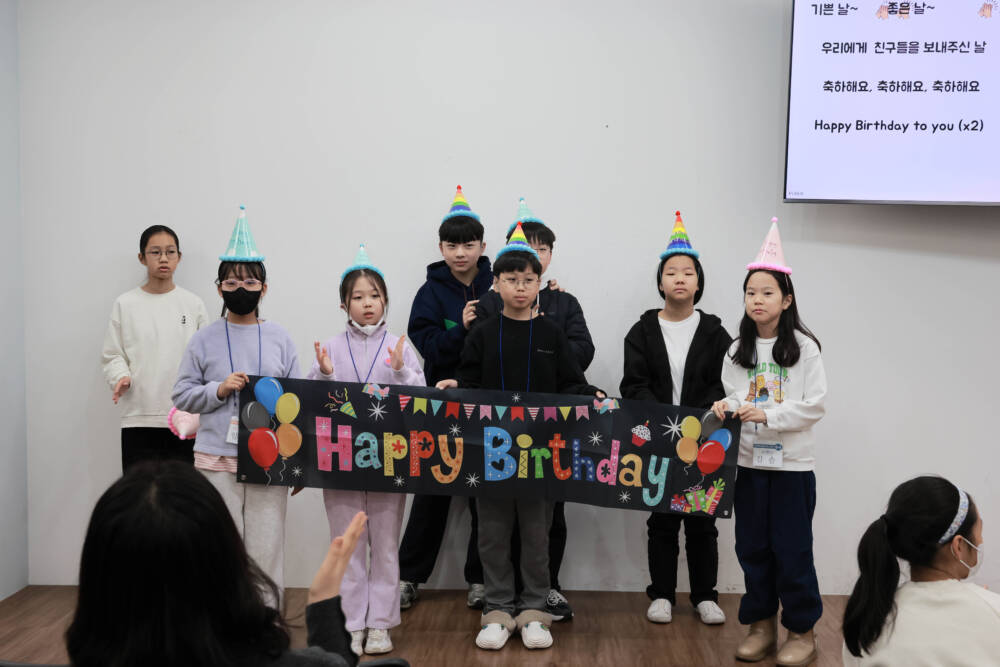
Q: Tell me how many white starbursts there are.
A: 9